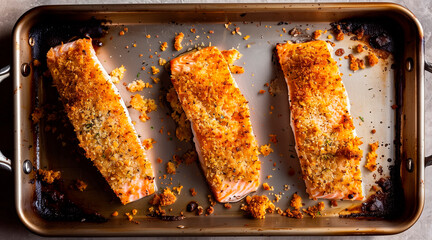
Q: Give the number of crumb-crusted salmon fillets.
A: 3